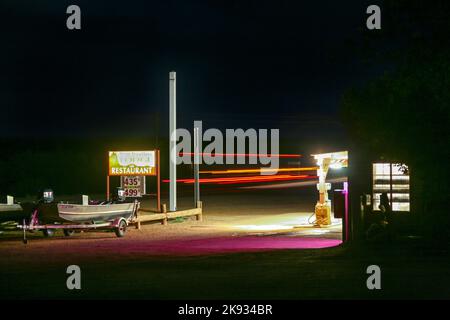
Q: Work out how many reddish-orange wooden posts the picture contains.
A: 2